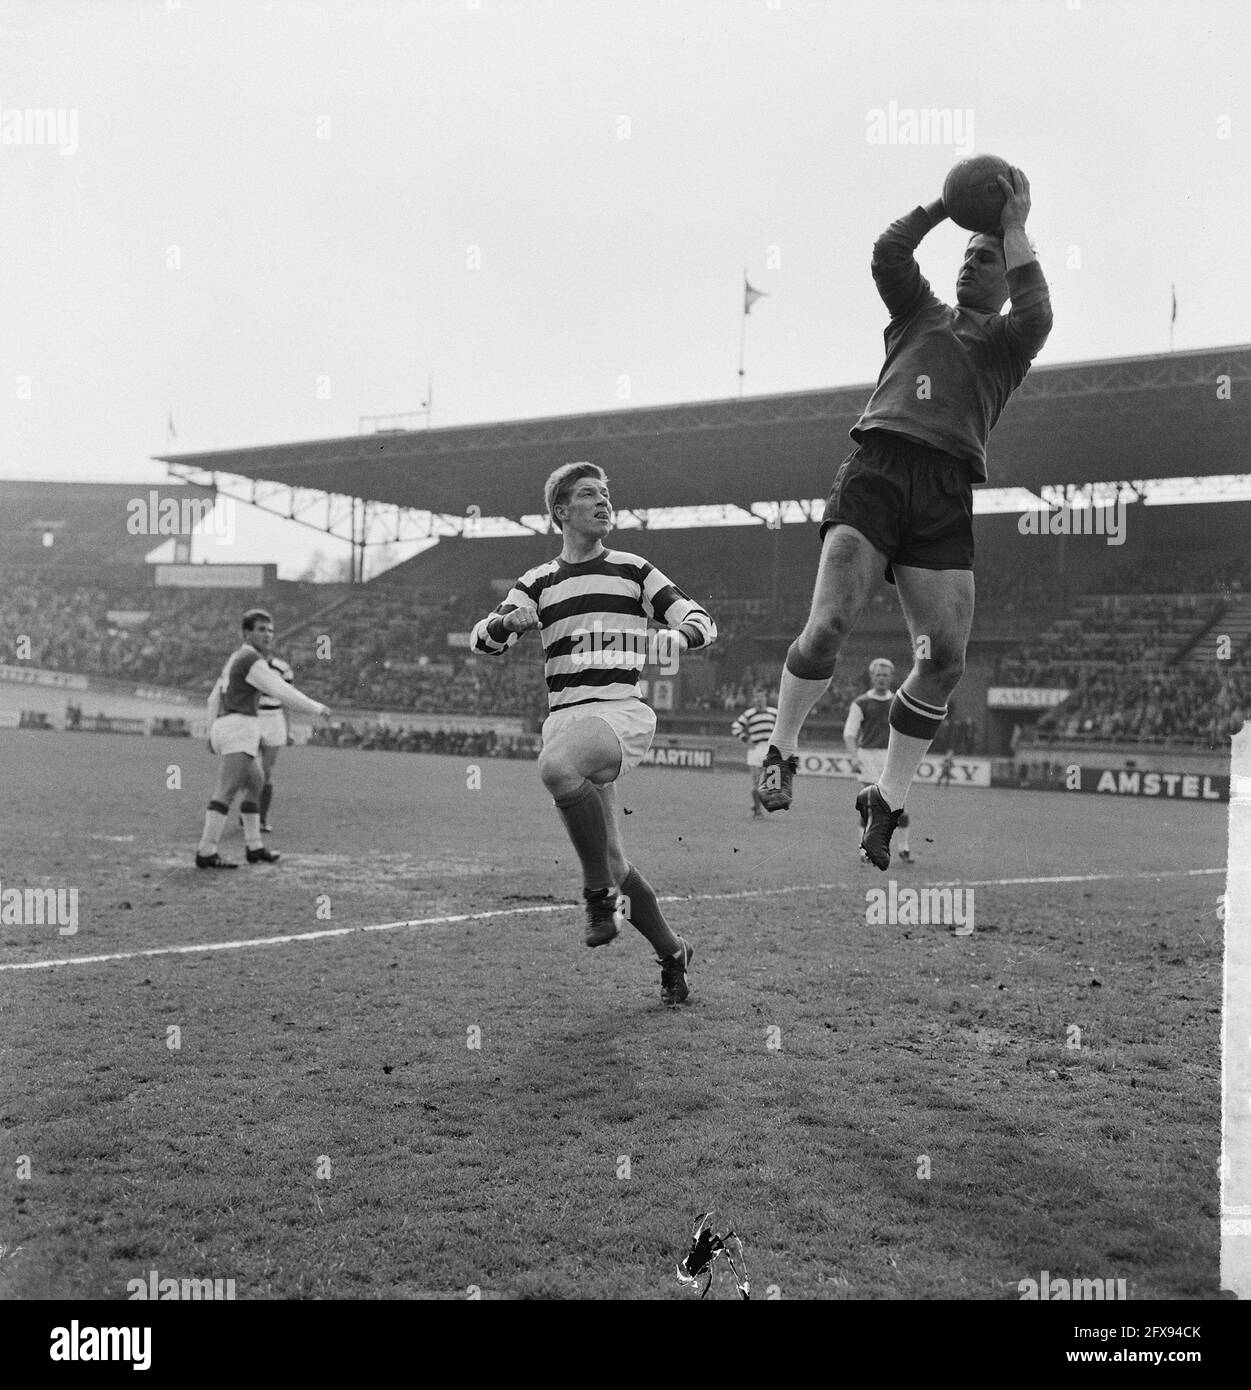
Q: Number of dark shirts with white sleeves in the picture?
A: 2